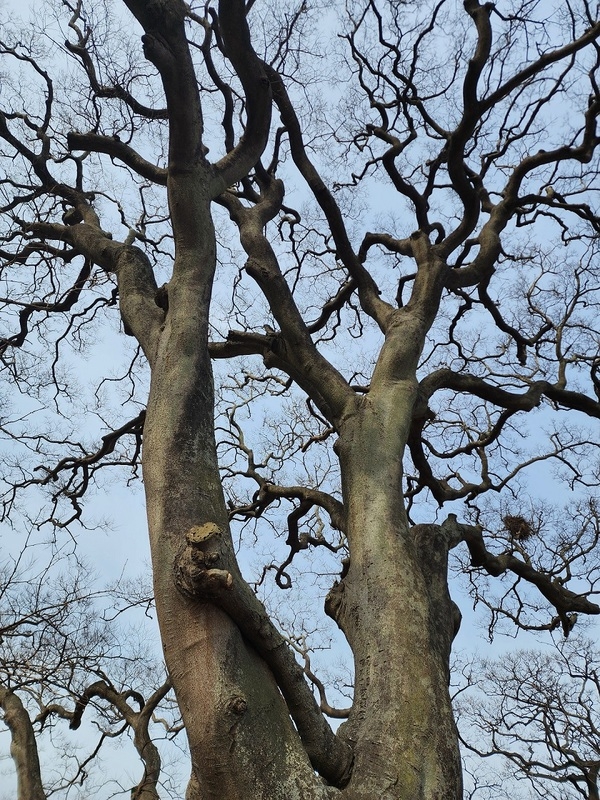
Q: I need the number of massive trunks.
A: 2